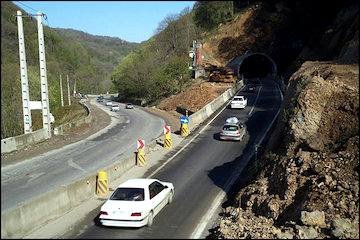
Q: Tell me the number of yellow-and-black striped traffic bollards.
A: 4